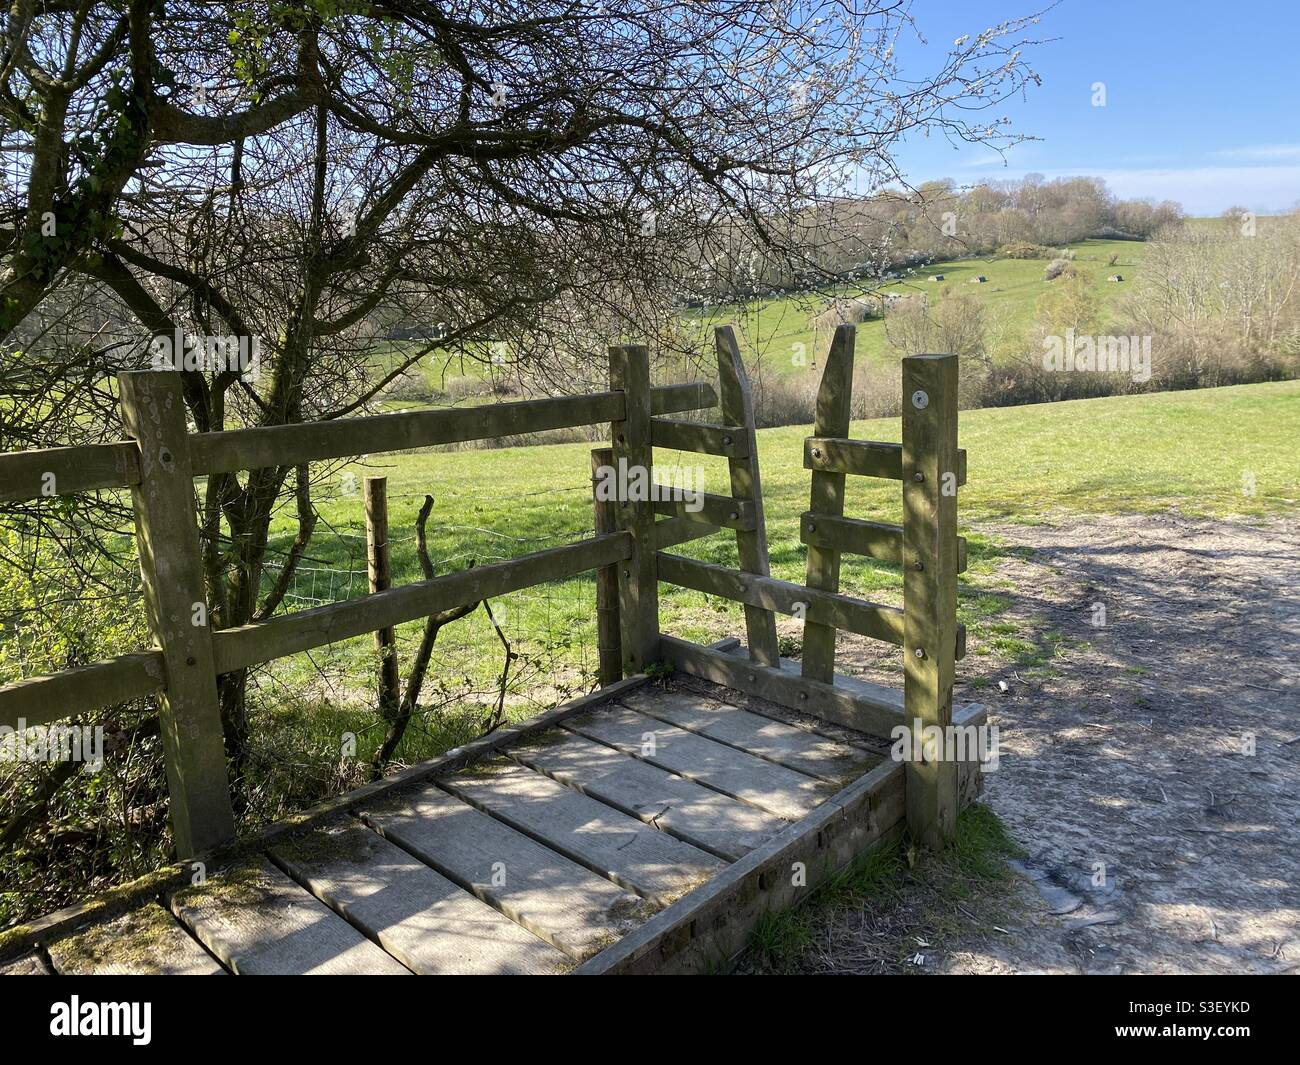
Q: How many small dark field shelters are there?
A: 3